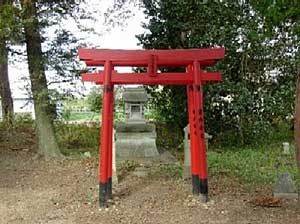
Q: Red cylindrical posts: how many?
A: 4